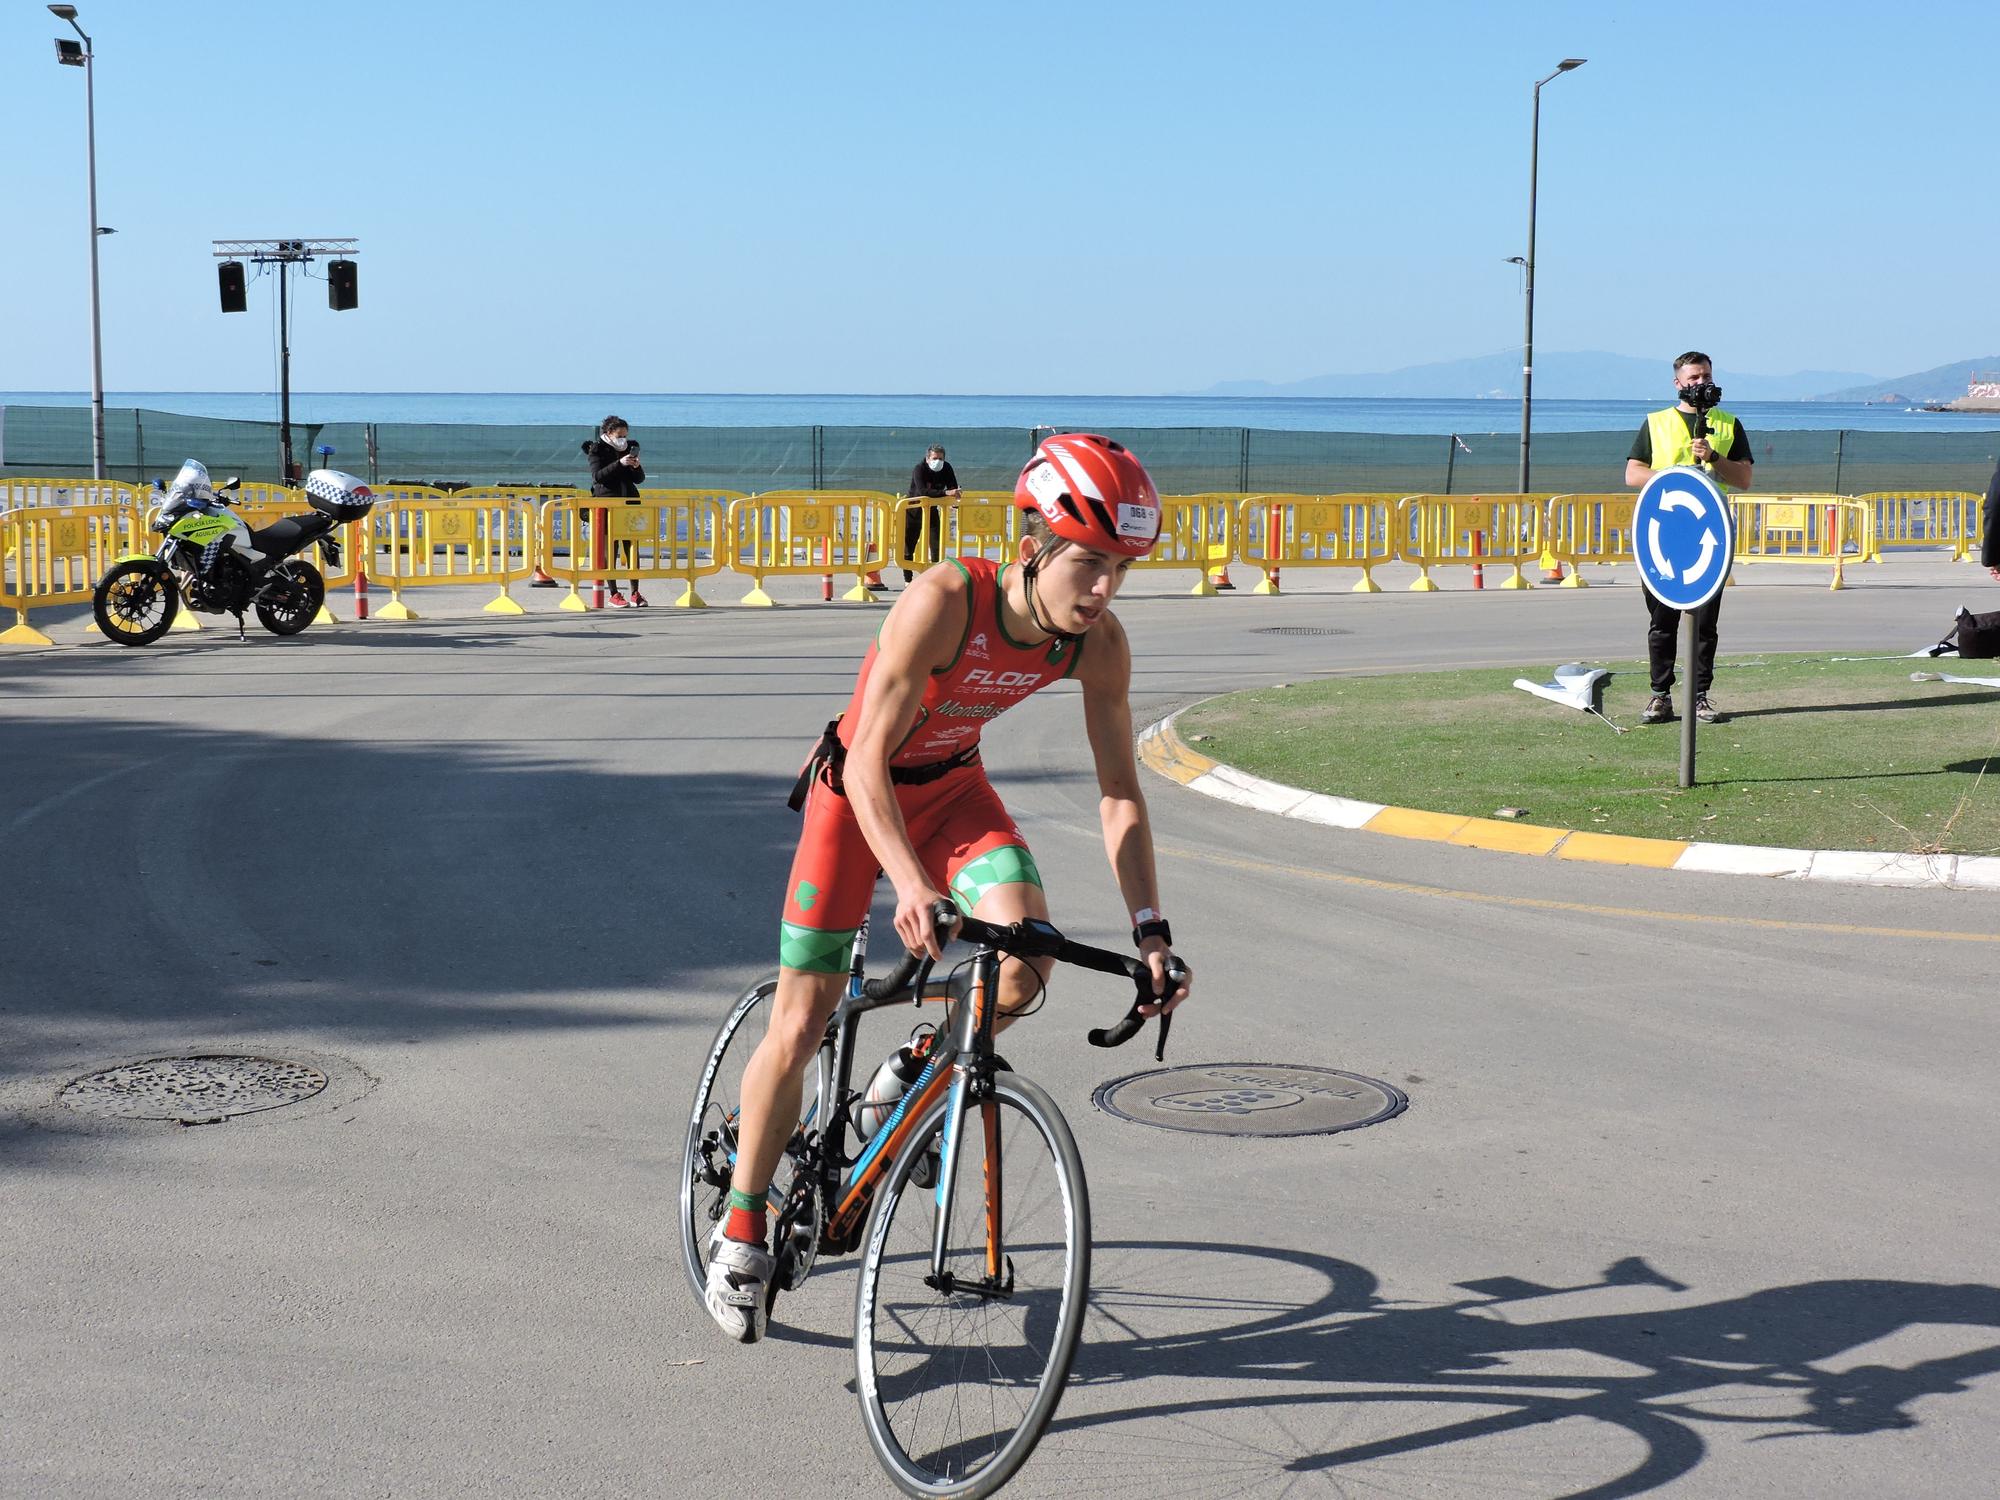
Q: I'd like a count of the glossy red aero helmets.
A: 1